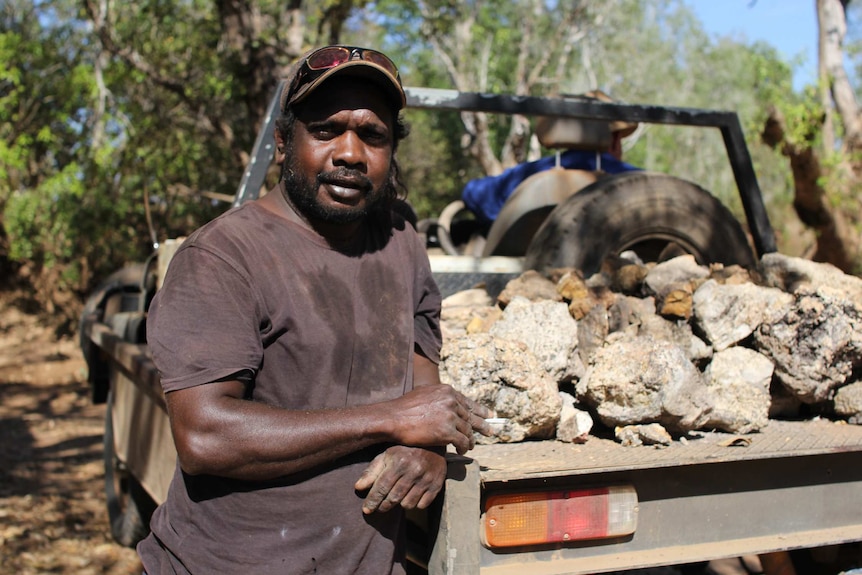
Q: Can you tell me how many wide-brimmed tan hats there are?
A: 1